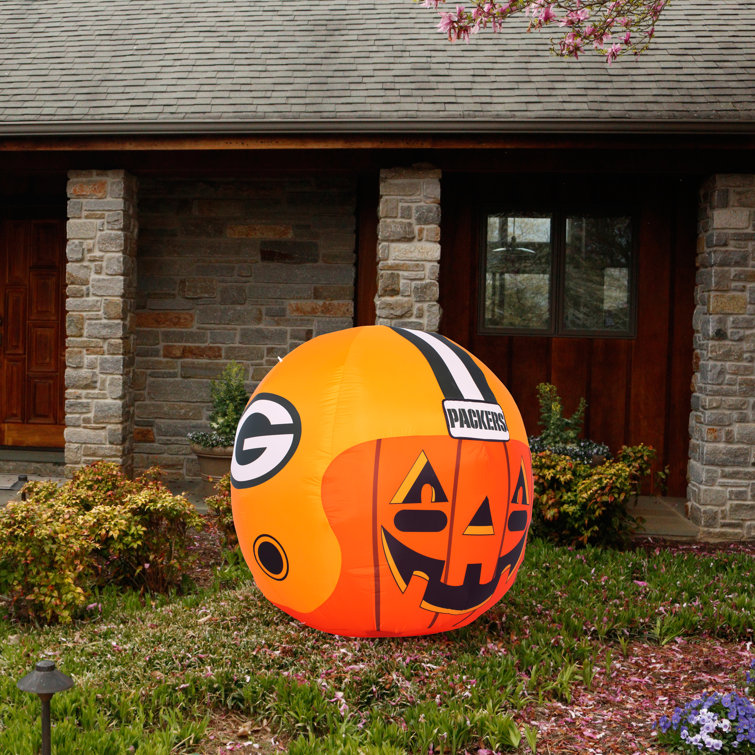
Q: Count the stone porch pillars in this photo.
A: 3